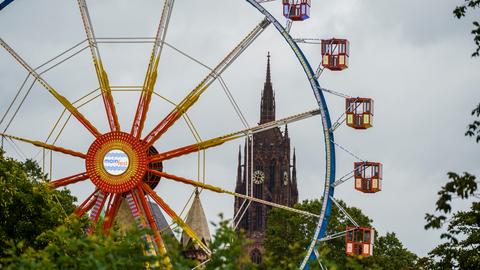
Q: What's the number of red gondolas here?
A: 5